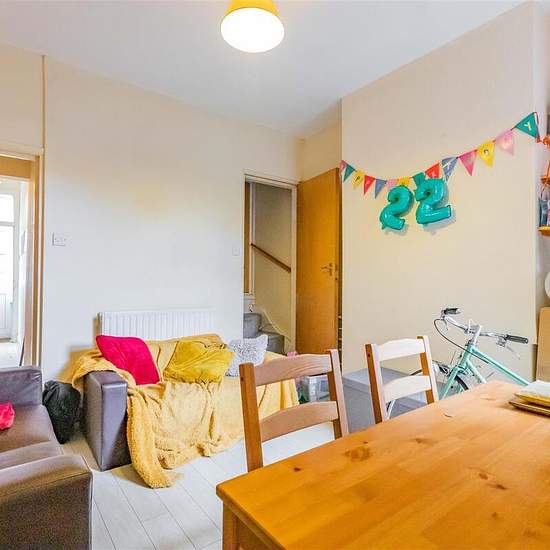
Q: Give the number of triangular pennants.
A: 14